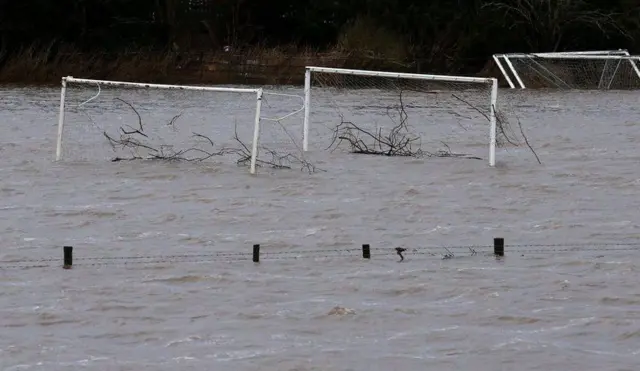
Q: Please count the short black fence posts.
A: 4